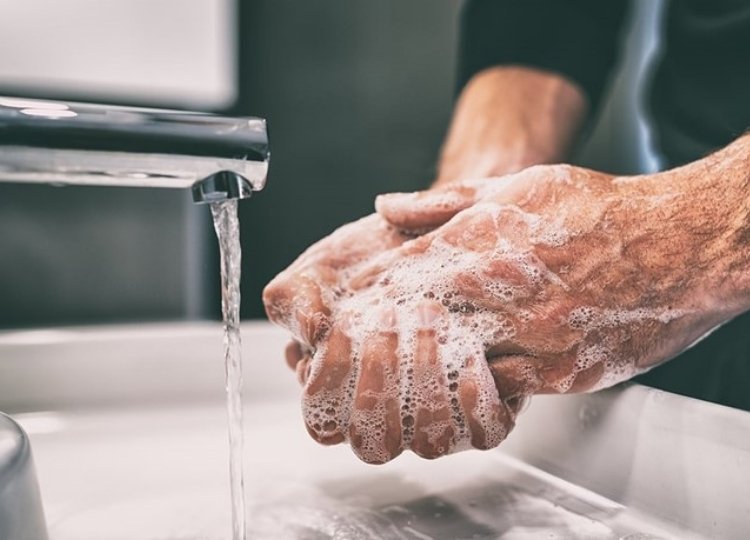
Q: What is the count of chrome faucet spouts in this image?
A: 1